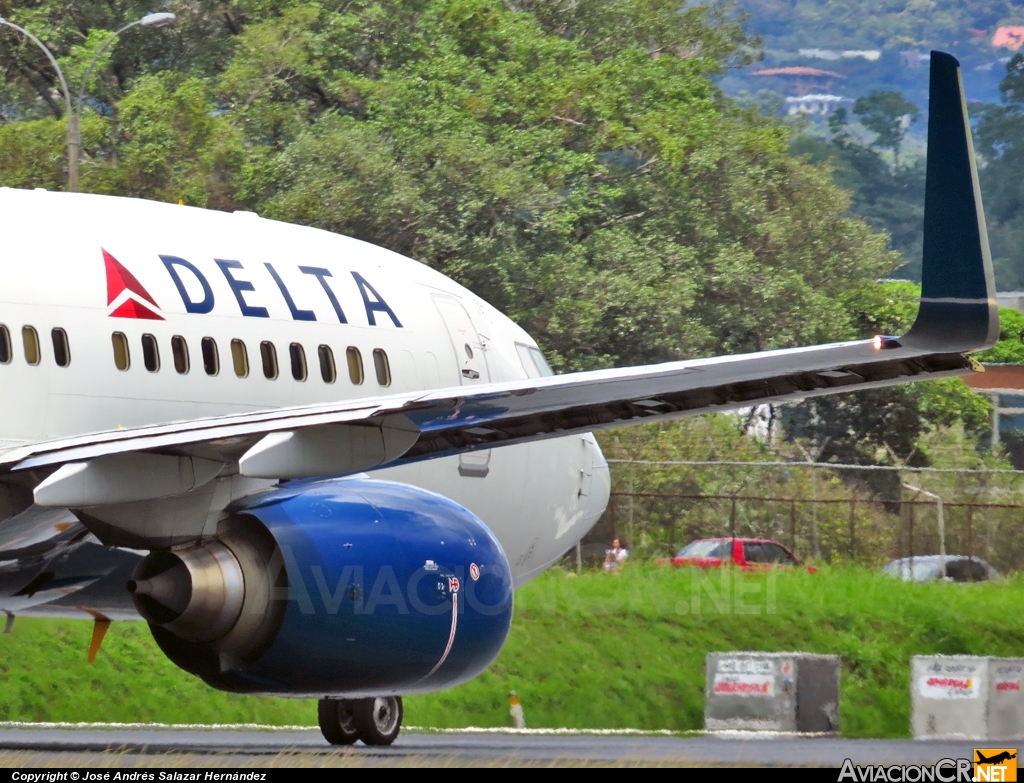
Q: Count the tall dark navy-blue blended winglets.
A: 1